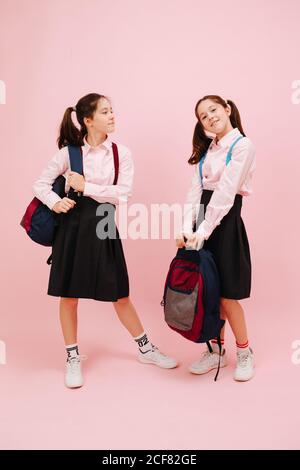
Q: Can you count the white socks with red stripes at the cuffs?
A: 2